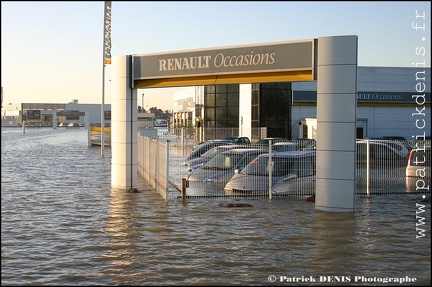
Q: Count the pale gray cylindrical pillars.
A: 2